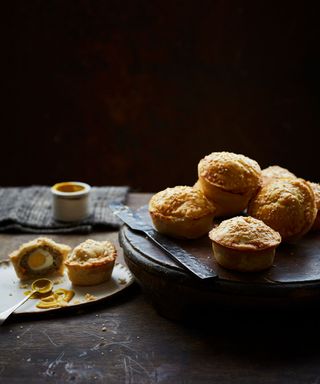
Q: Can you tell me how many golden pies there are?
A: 8